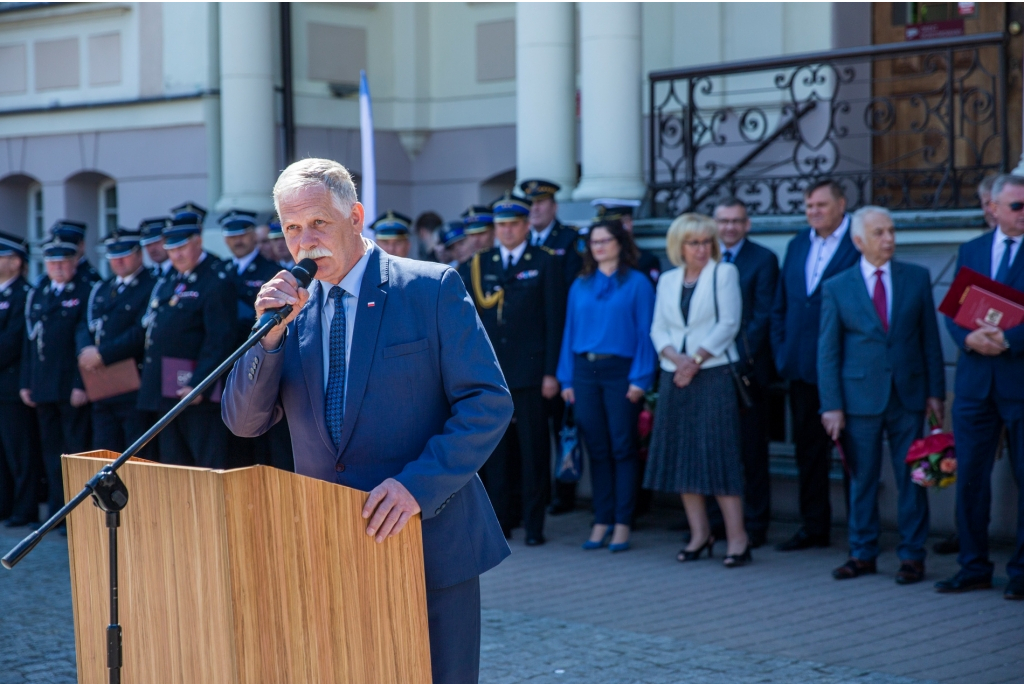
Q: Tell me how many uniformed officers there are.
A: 15